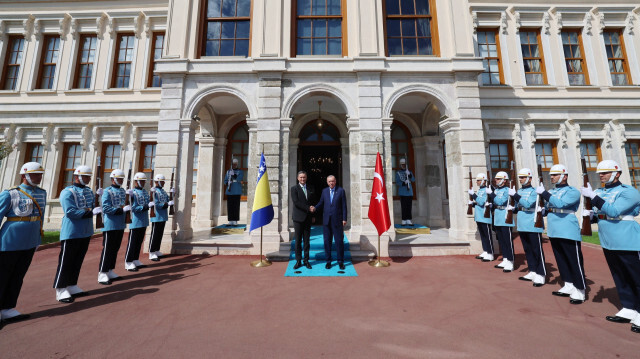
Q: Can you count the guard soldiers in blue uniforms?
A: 12